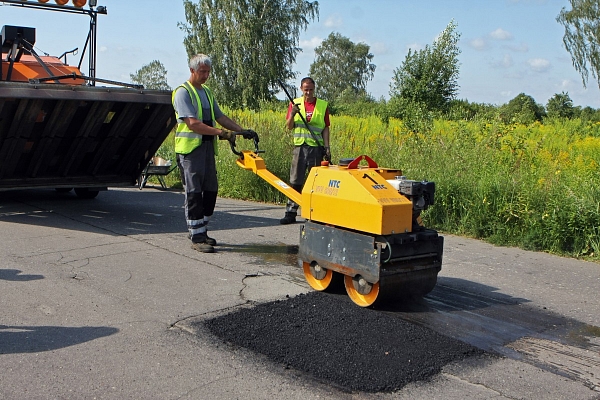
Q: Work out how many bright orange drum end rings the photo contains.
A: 2